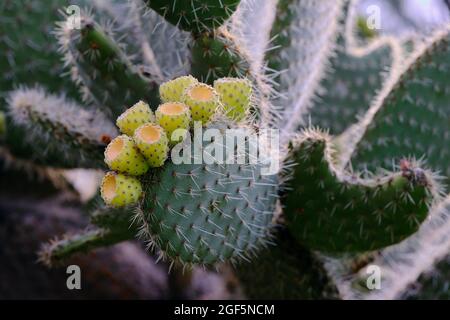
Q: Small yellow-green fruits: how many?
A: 8